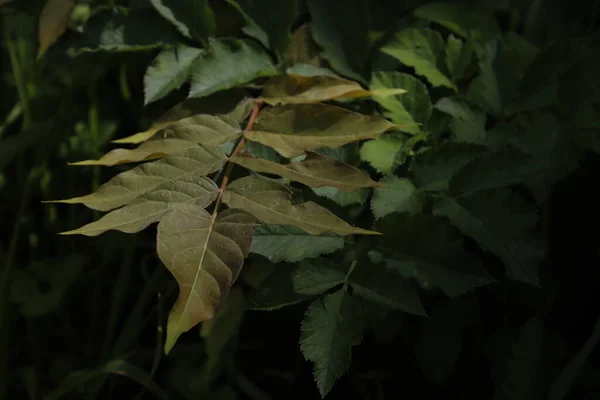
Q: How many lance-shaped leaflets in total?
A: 9